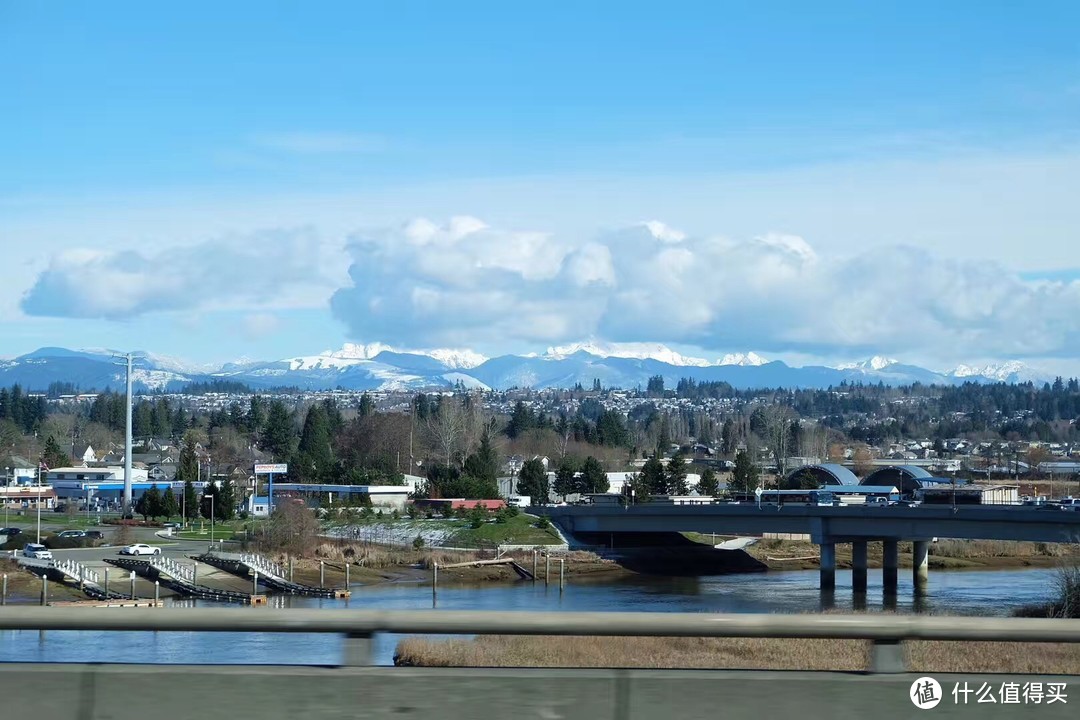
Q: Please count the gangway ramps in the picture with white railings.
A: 3